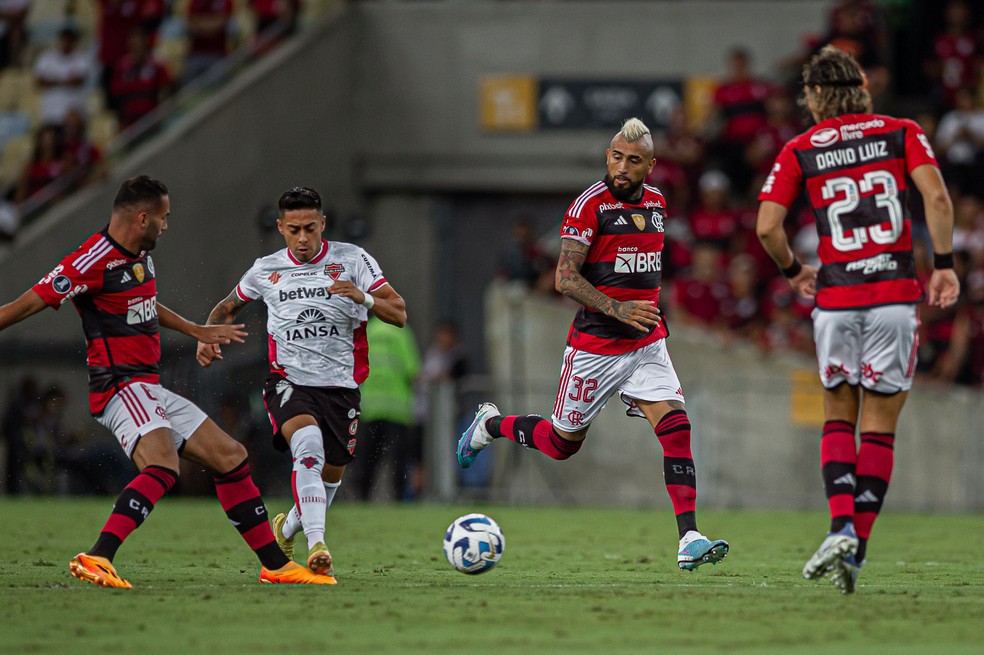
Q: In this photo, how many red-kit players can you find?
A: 3